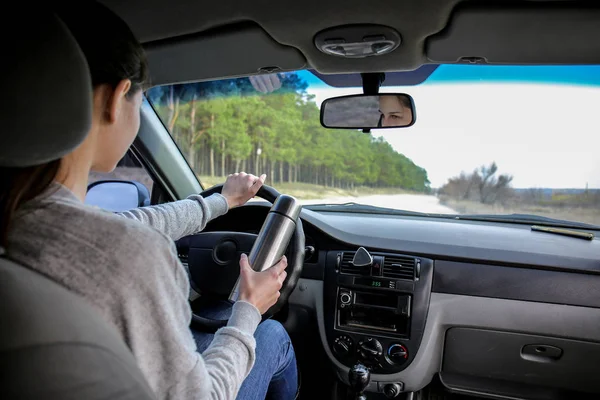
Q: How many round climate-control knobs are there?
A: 3